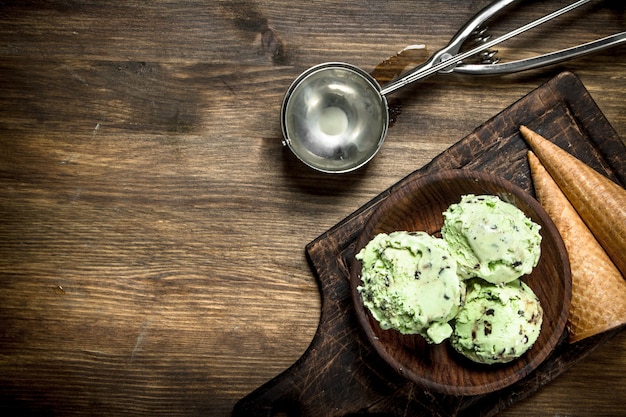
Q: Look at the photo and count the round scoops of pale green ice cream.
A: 3